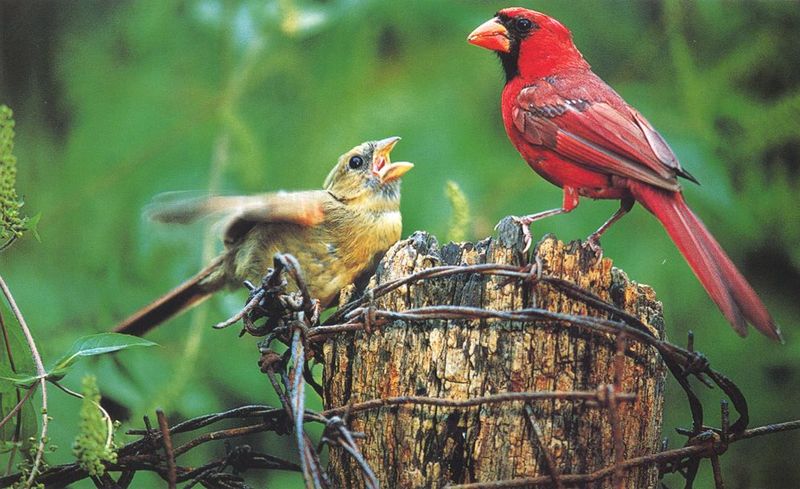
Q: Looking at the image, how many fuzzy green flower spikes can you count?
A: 3